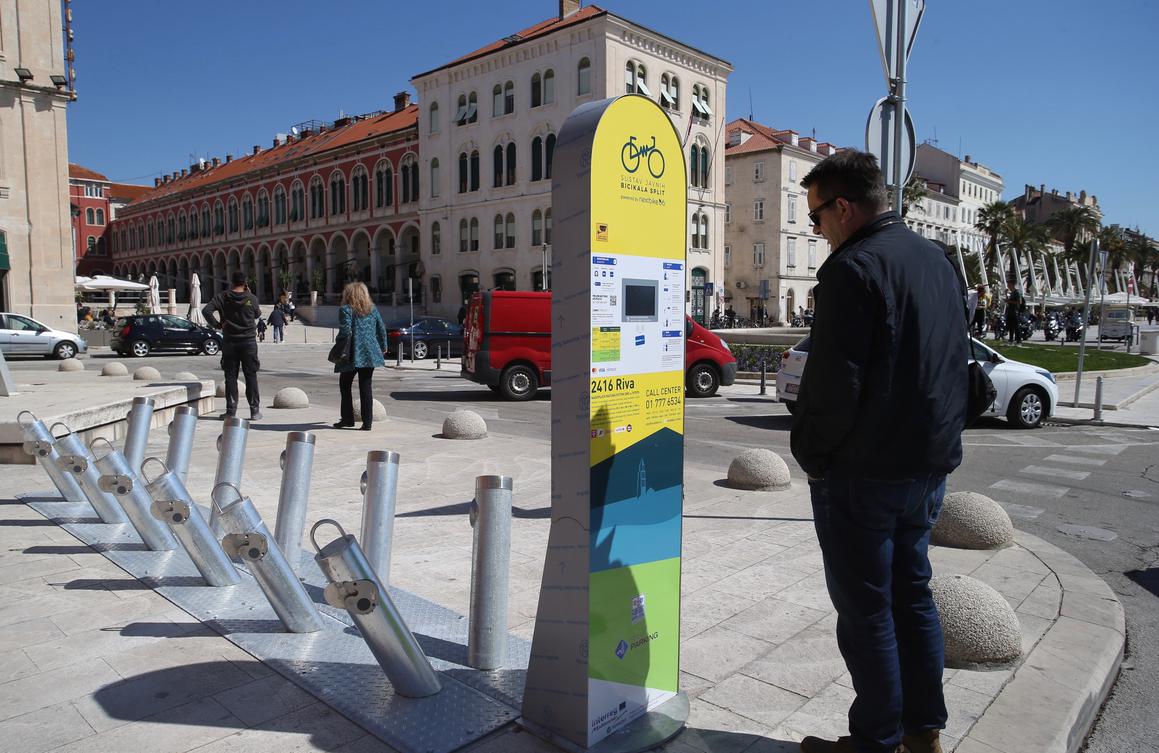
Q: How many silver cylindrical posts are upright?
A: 6